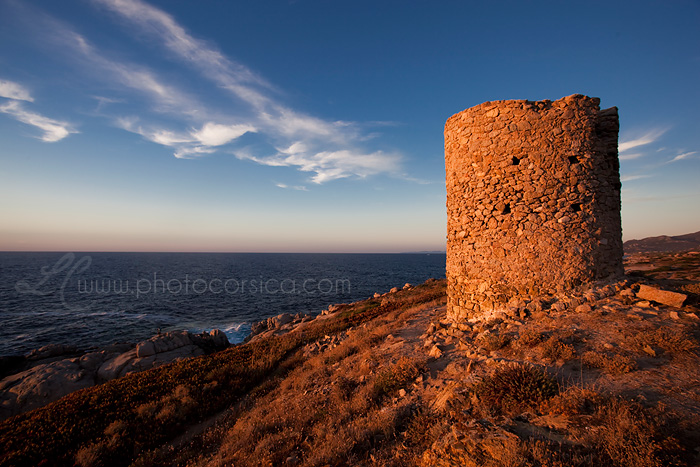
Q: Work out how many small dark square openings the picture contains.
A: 4